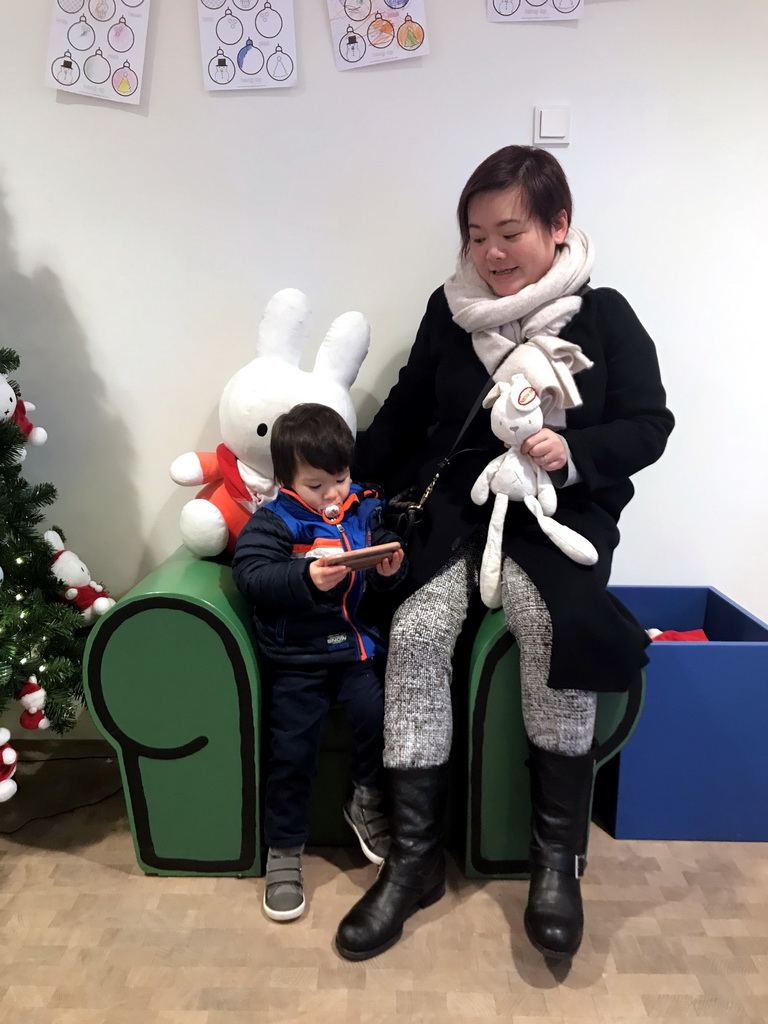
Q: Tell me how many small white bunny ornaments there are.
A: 4